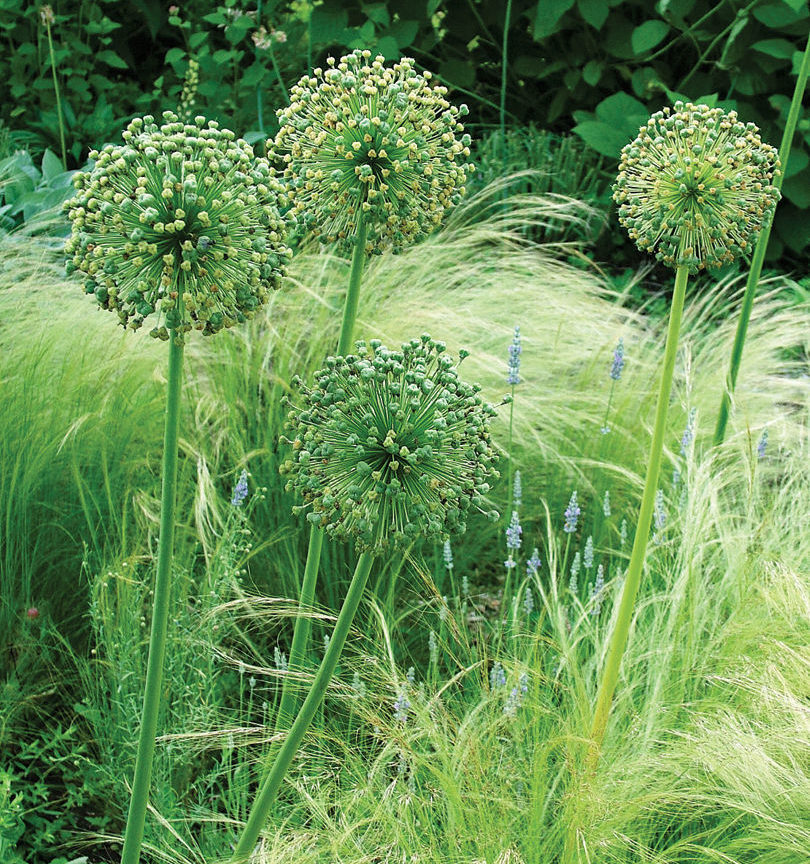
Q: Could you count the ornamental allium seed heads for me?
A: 4